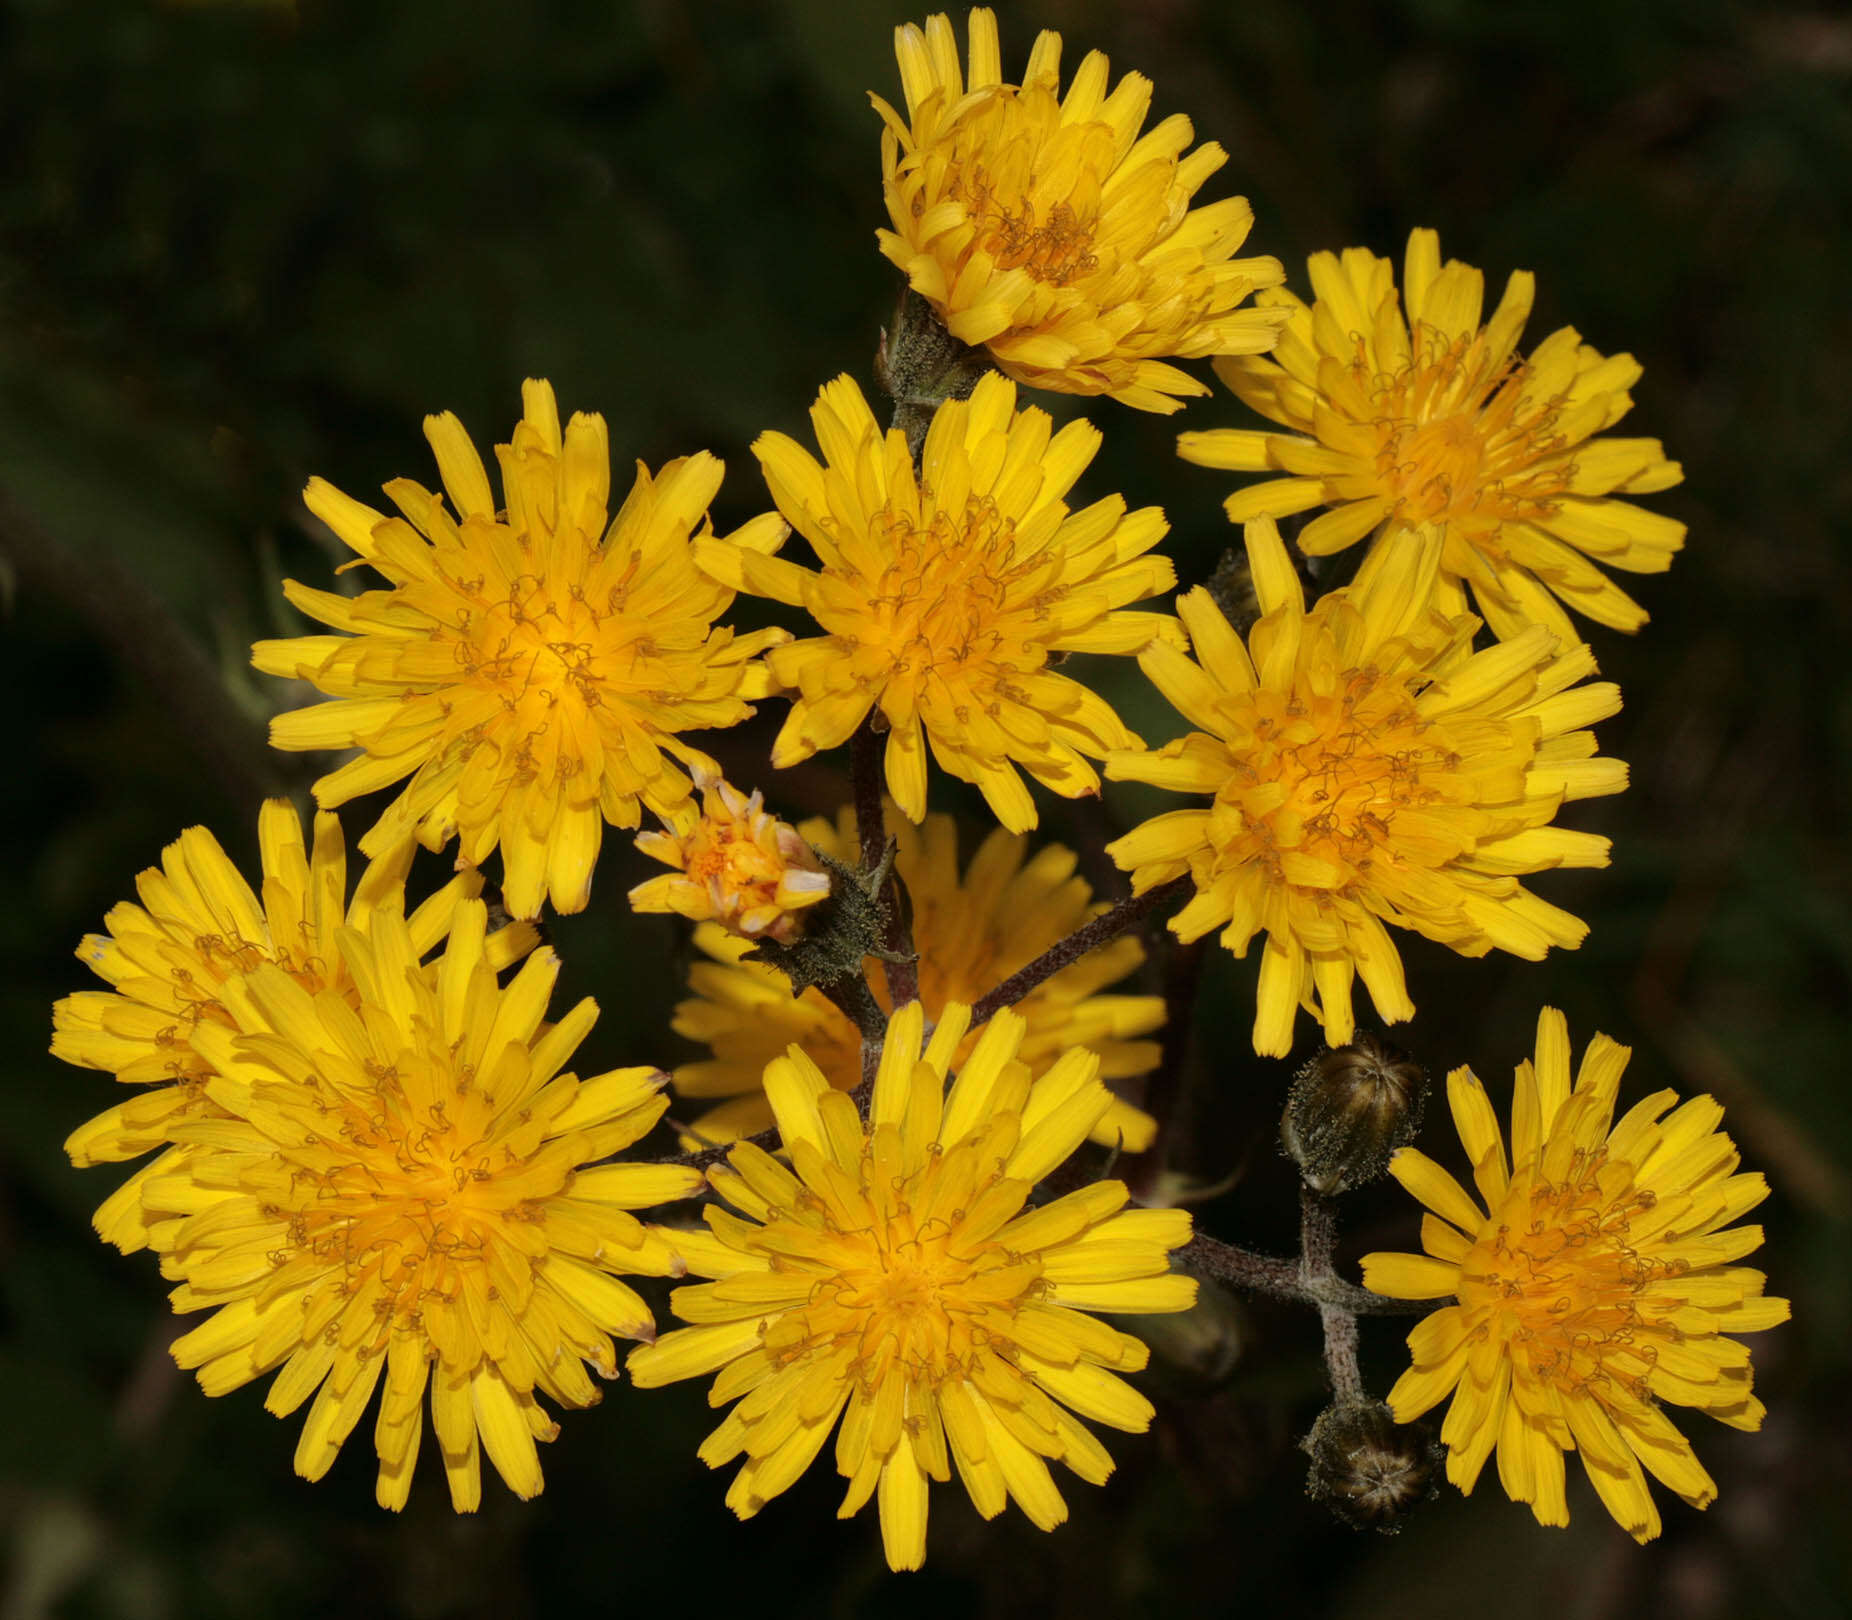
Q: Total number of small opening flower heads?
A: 1